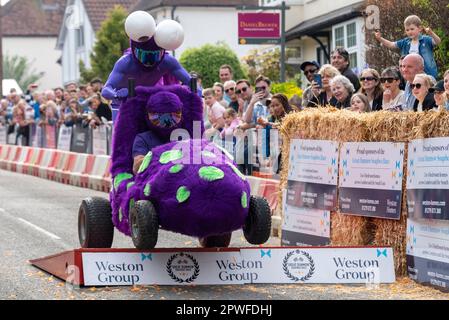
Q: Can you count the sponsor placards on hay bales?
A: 5